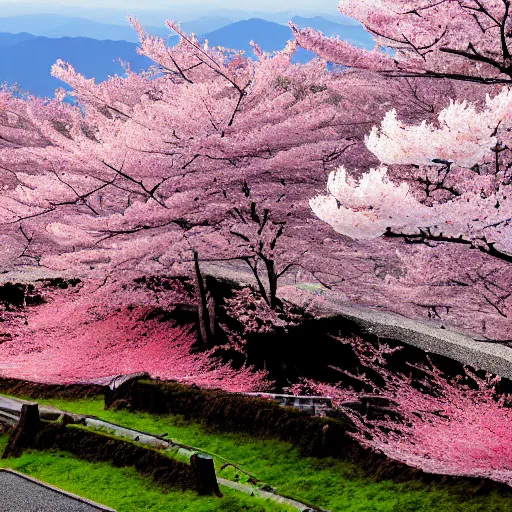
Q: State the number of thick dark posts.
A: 2